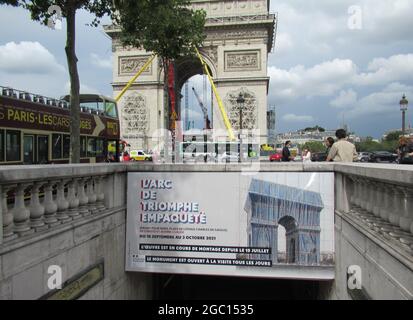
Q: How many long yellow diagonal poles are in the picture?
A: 2